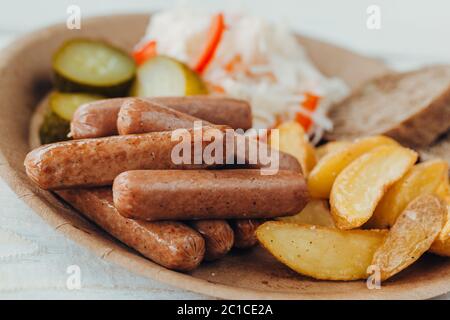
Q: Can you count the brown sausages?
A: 7